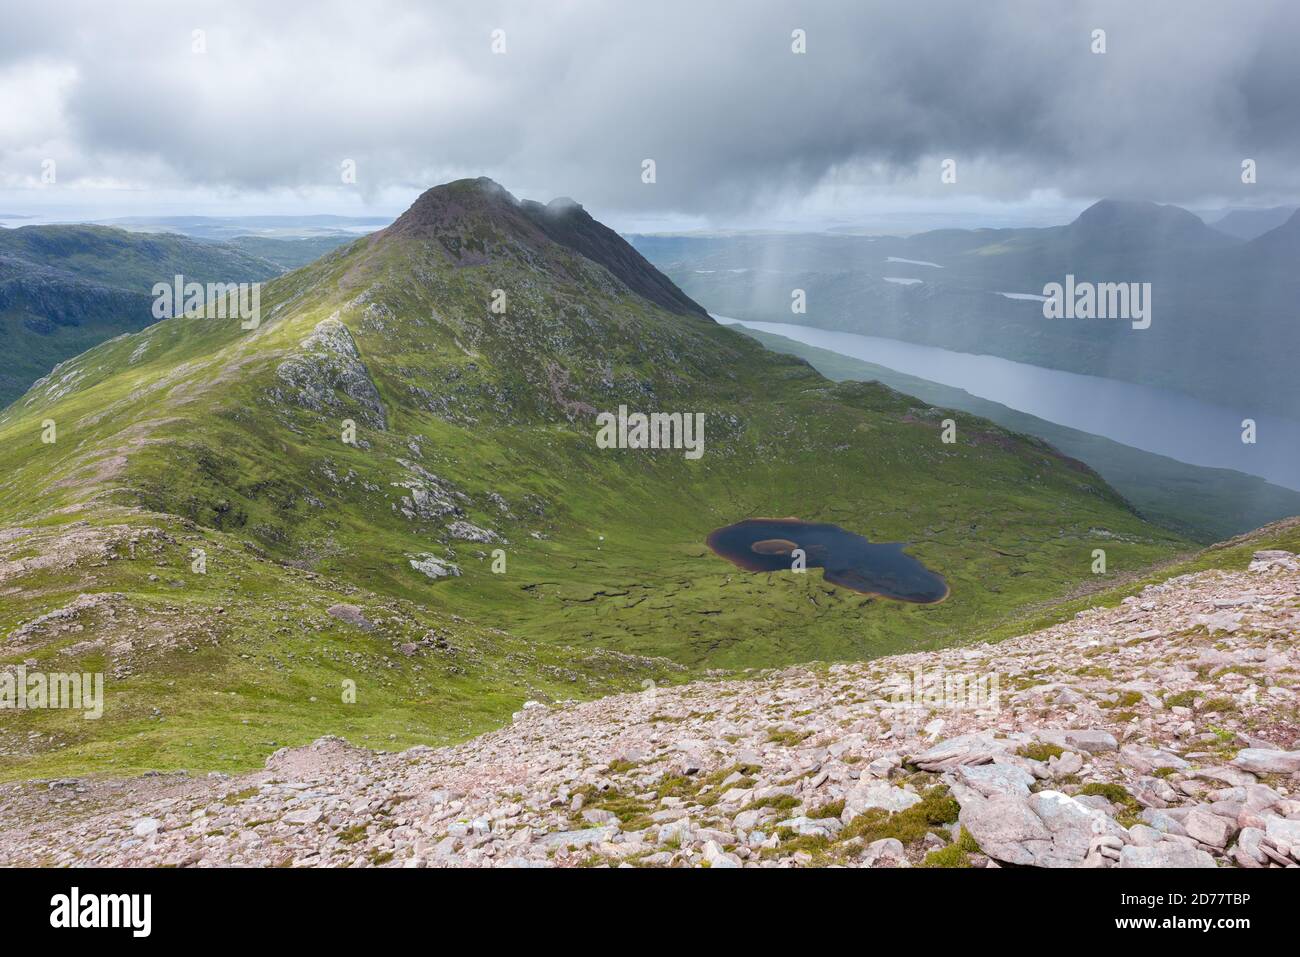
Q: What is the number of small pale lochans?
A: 3